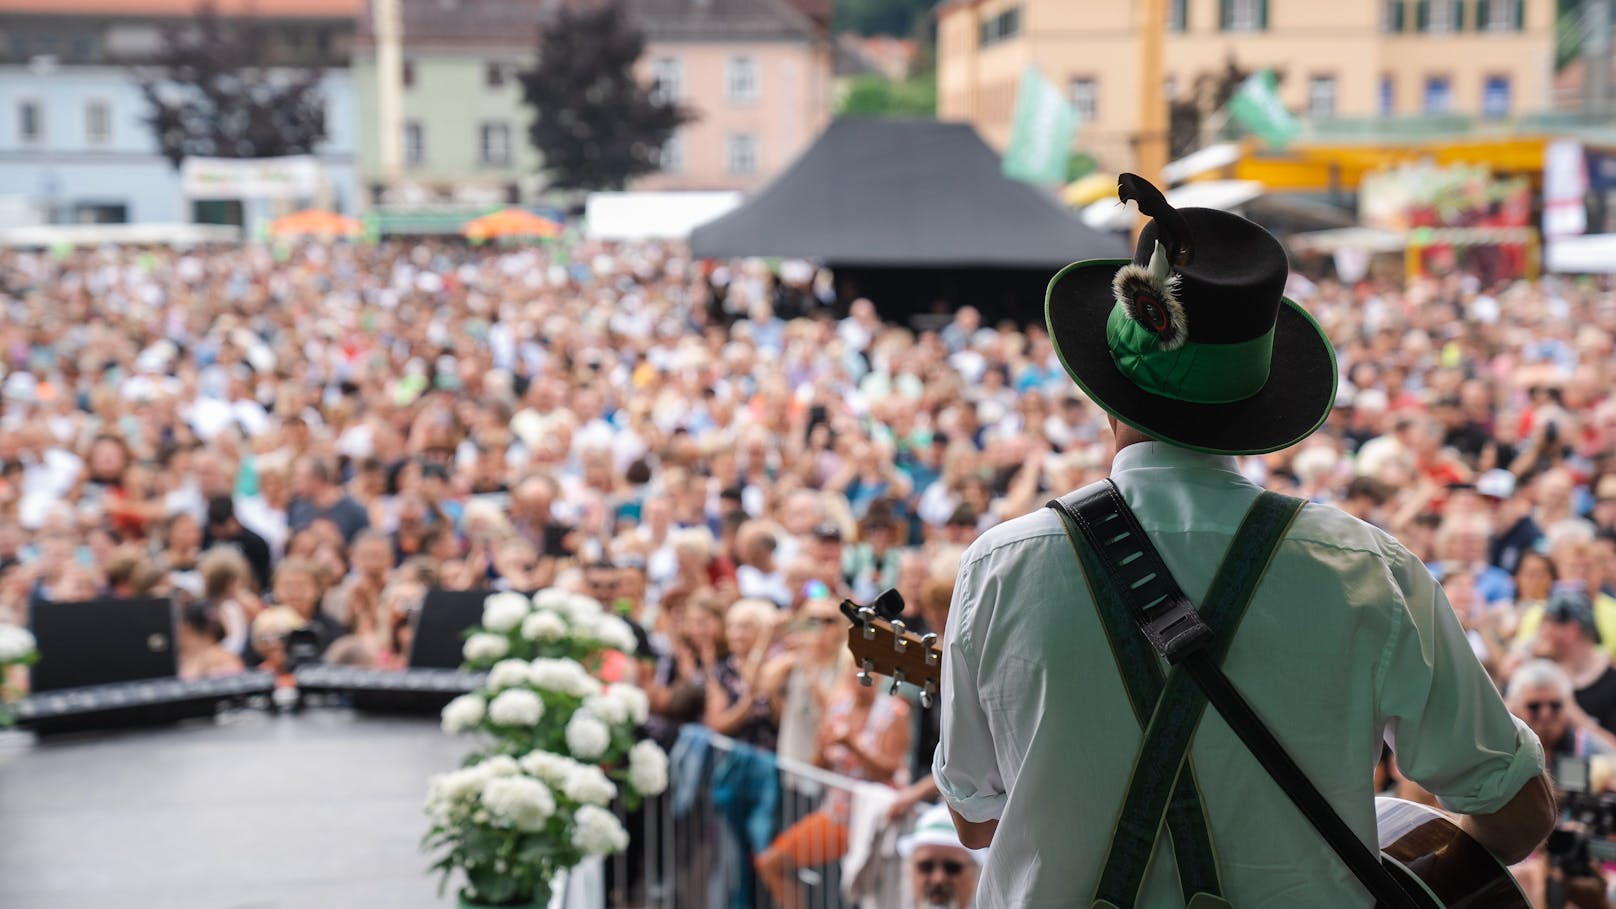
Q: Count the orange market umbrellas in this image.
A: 2